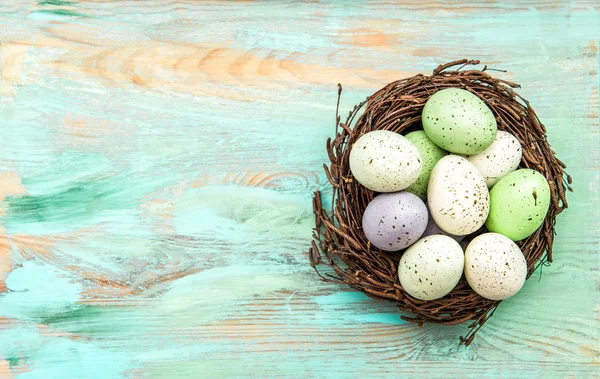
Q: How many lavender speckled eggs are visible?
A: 2